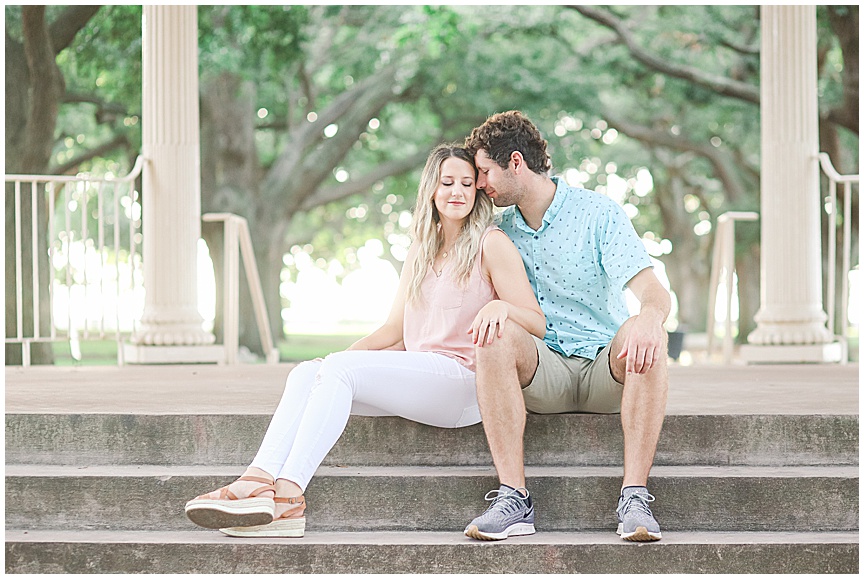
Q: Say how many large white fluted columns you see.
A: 2